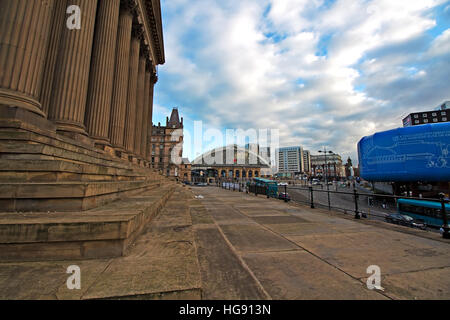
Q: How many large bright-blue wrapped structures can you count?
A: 1